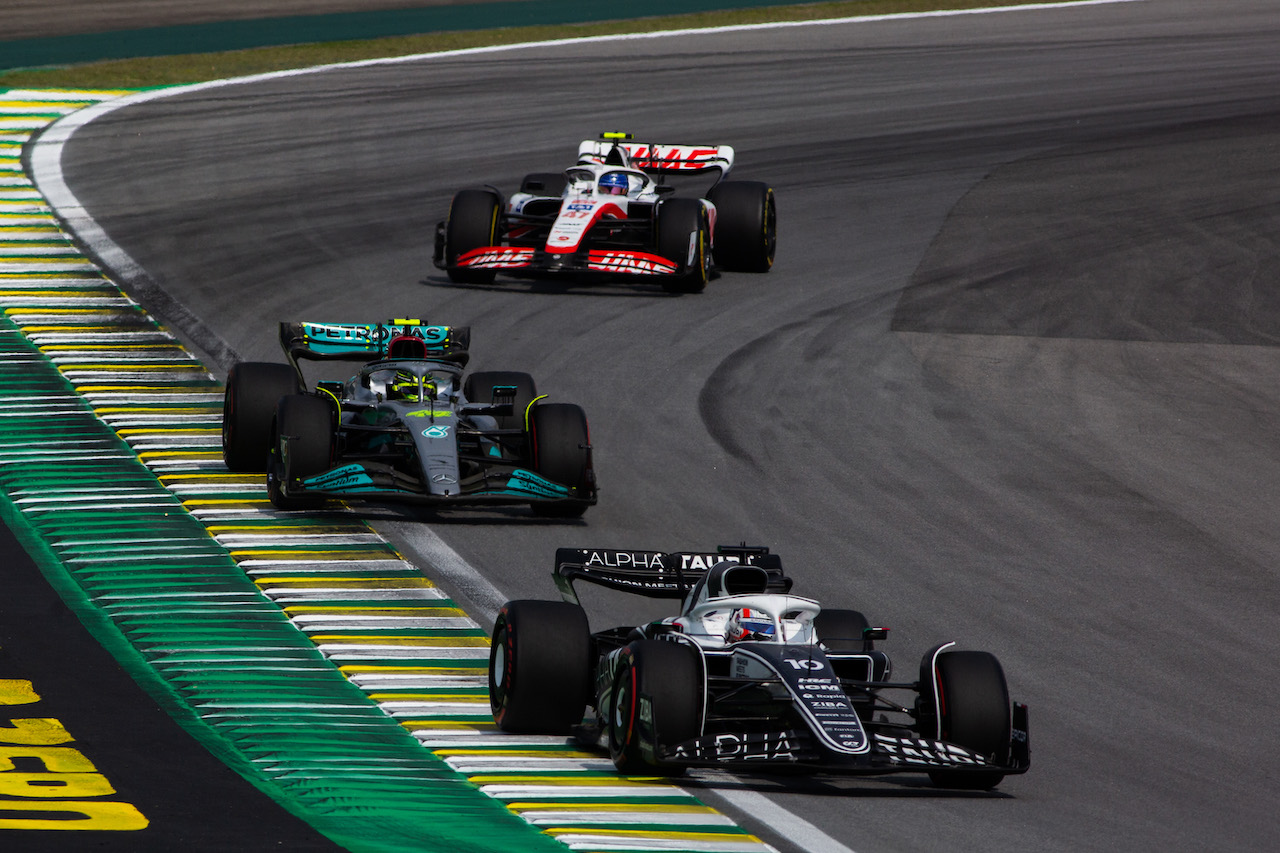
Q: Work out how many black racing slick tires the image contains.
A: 12